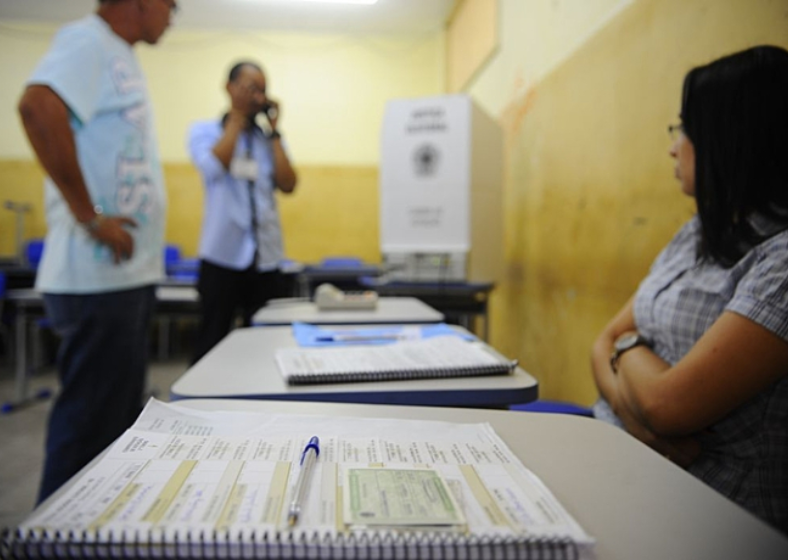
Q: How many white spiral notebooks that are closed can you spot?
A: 1